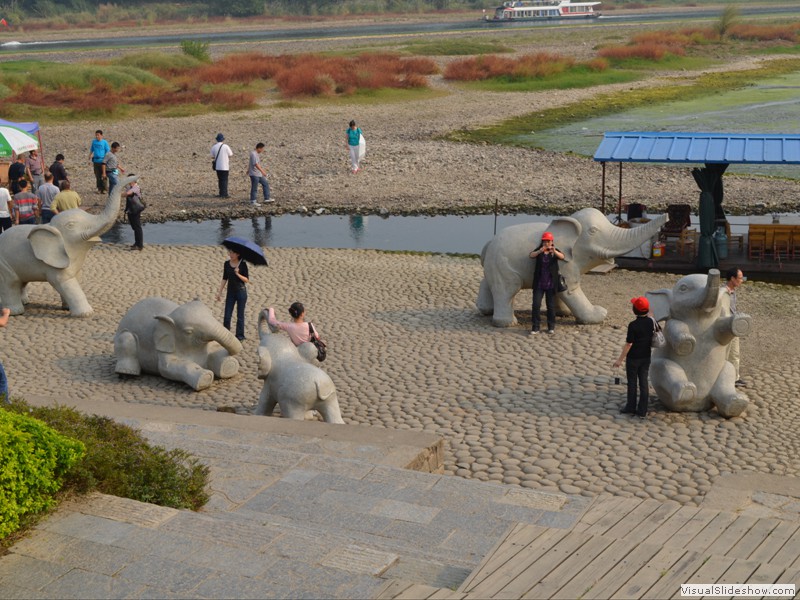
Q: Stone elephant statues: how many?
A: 5